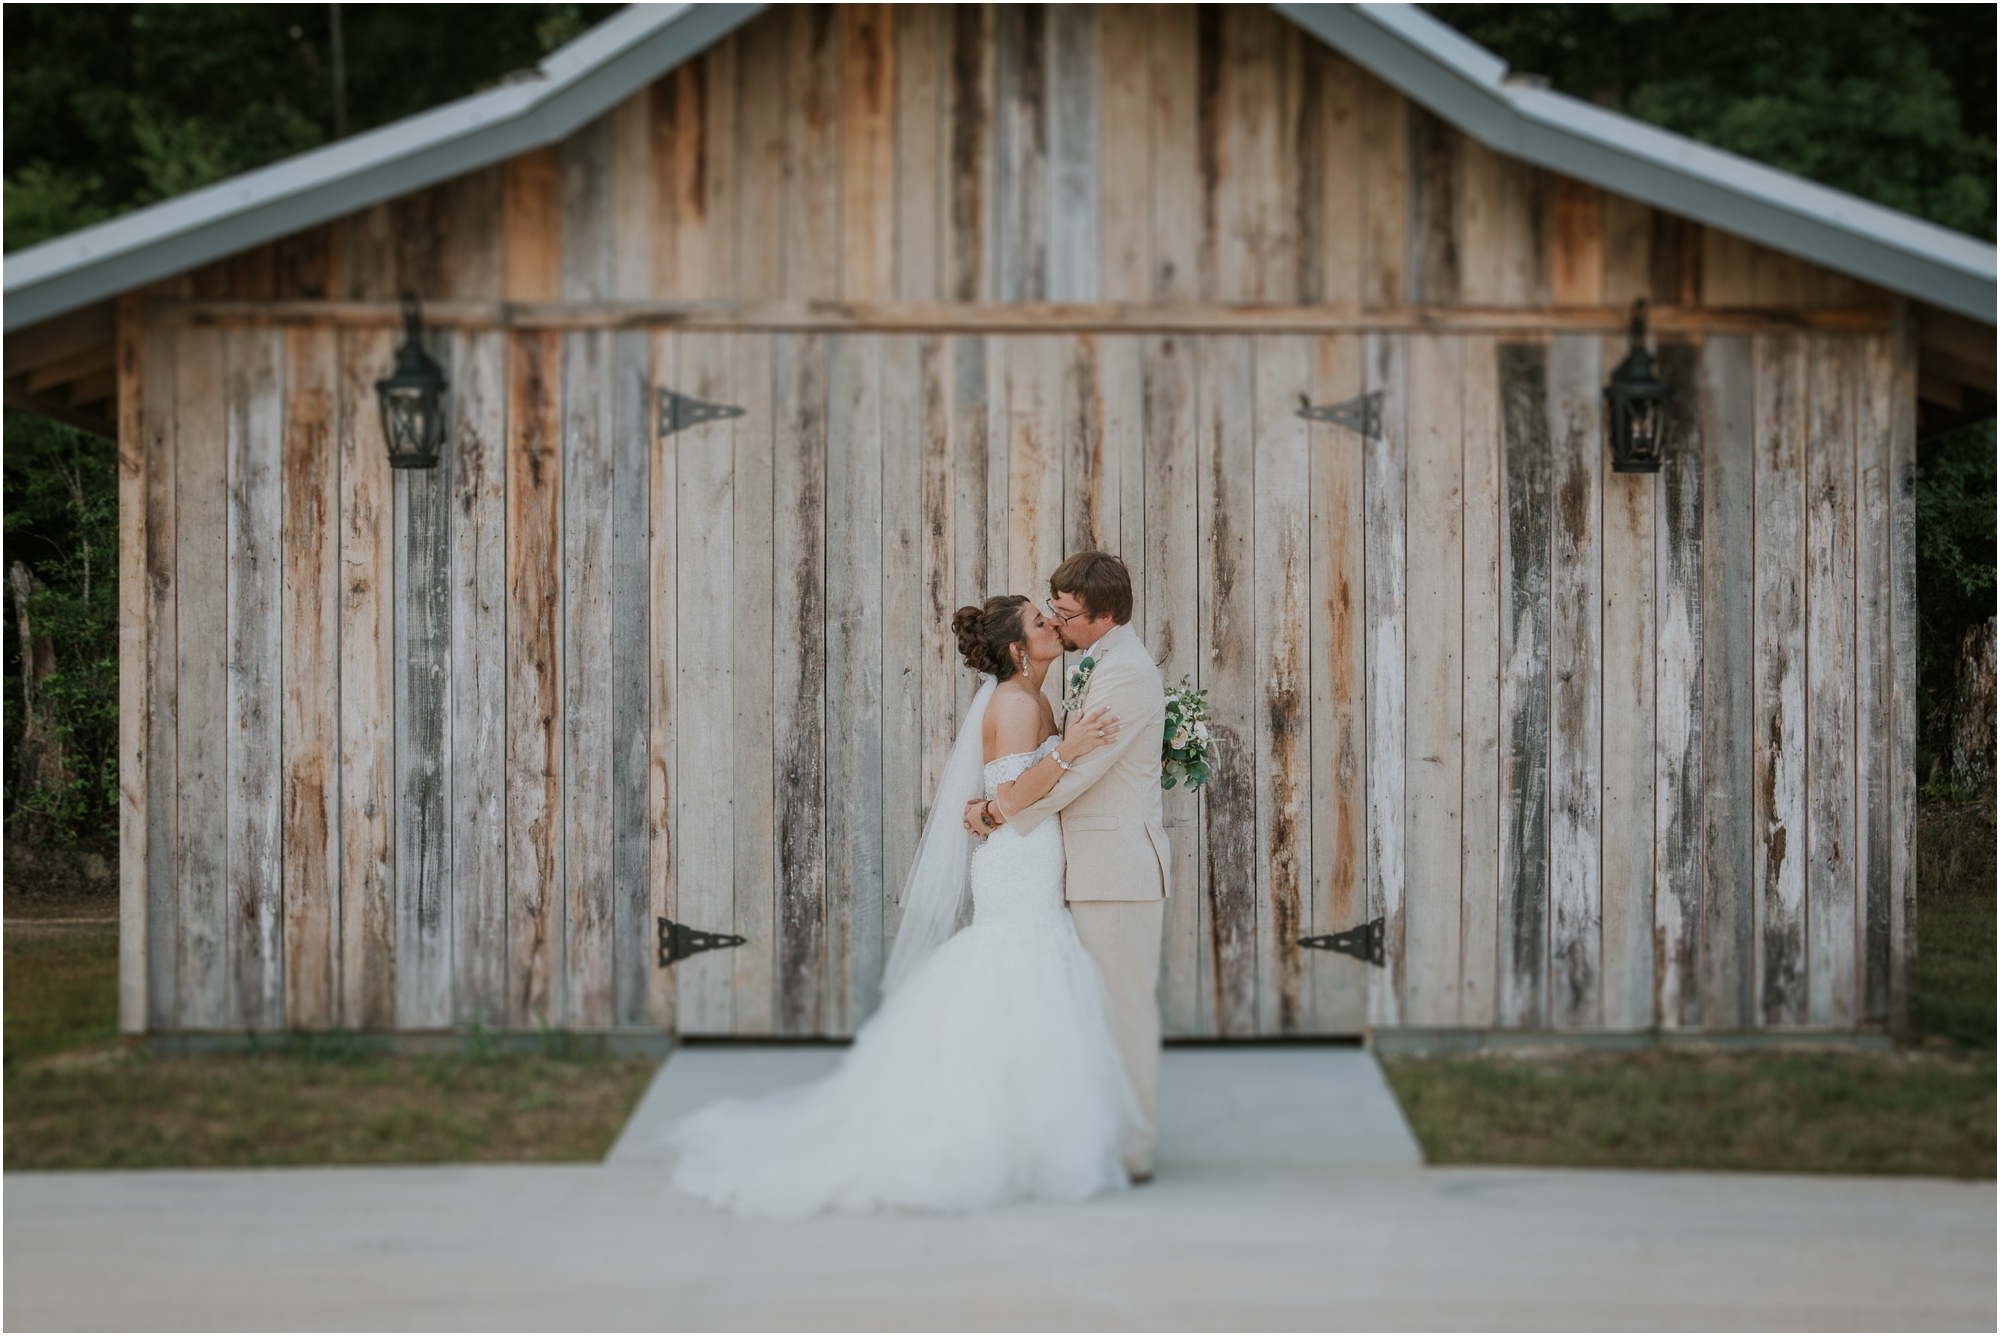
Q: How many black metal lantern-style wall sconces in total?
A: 2